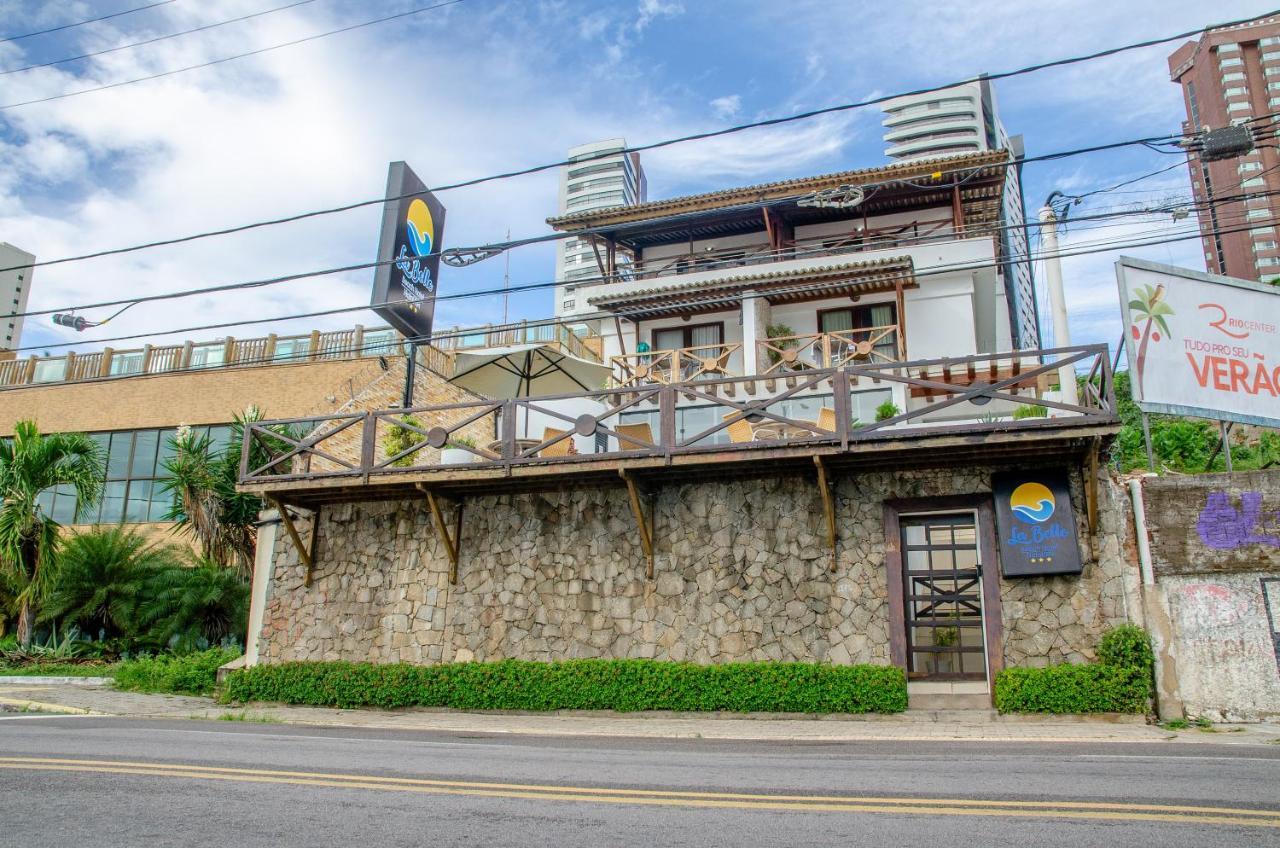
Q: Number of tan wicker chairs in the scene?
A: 4